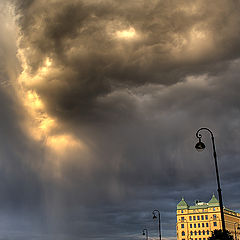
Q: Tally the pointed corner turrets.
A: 2